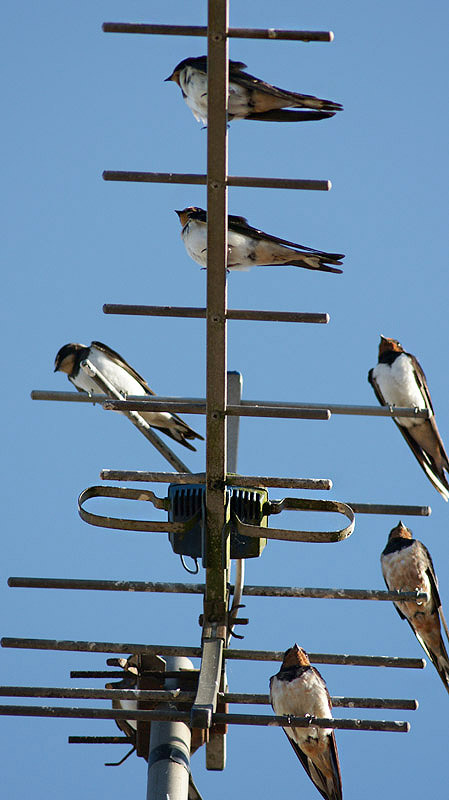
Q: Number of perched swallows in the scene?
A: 6